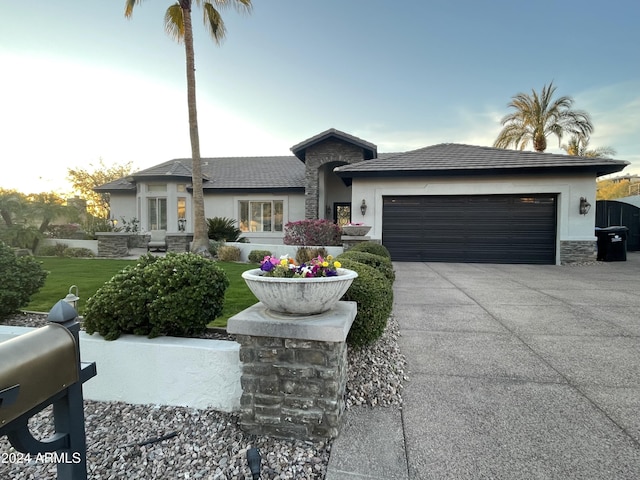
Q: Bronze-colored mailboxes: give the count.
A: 1